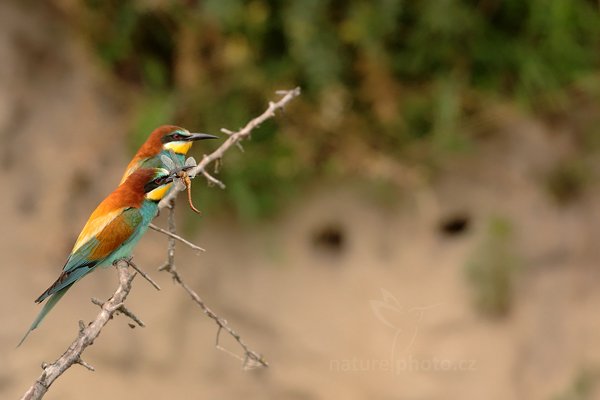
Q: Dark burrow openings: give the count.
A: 2